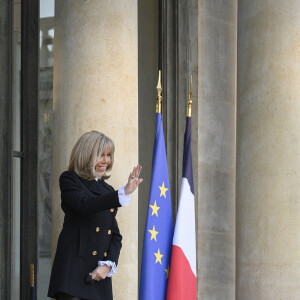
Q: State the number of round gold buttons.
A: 5